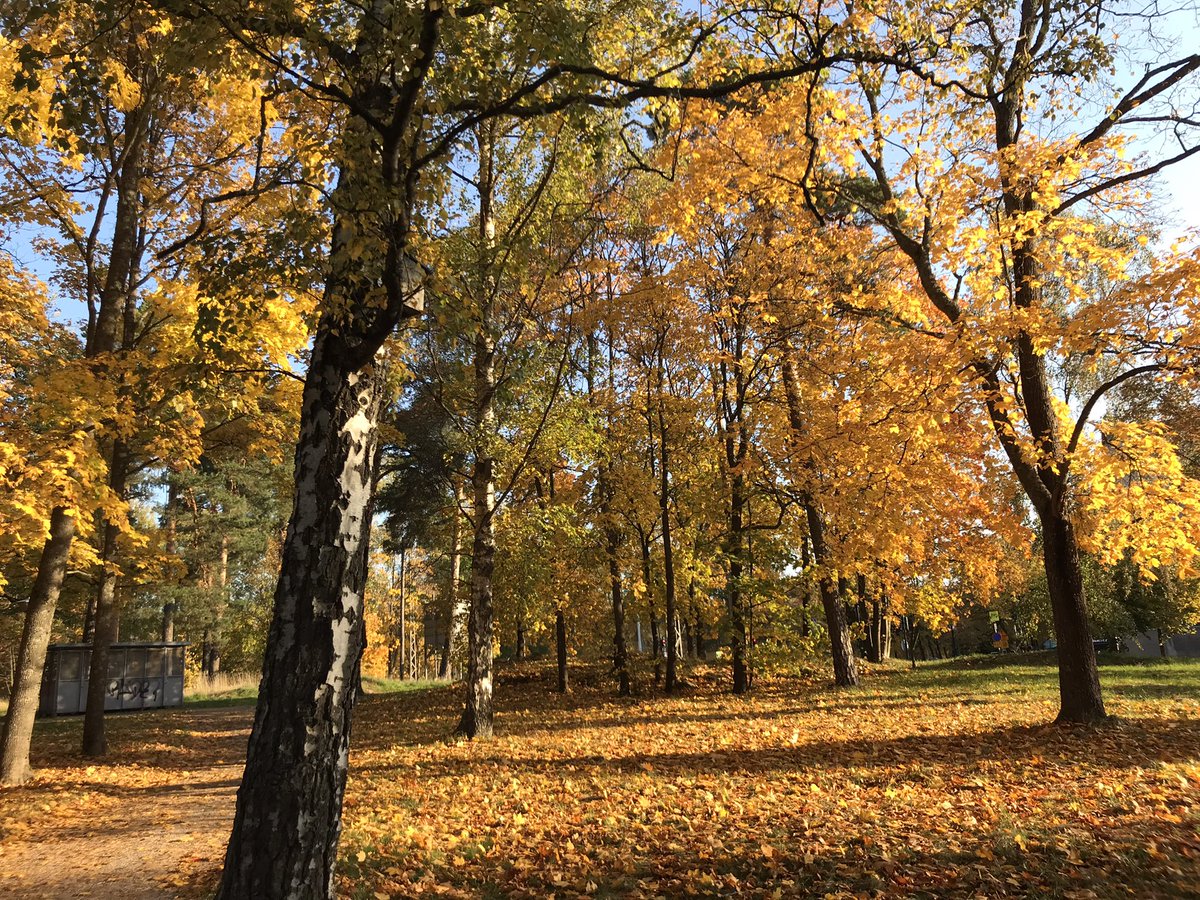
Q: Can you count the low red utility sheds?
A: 0